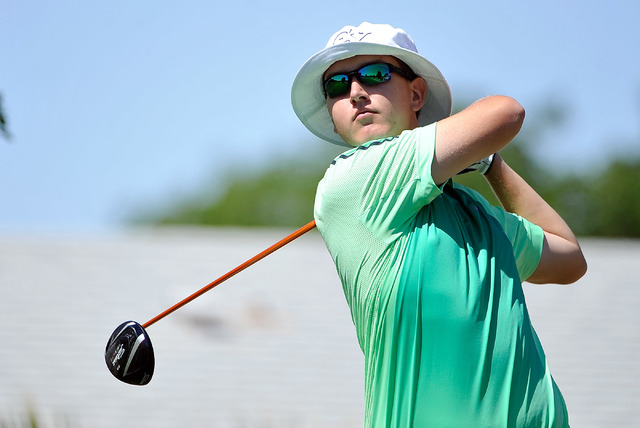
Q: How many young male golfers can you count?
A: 1